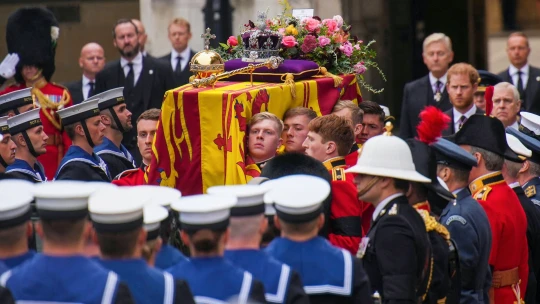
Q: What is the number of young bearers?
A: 6